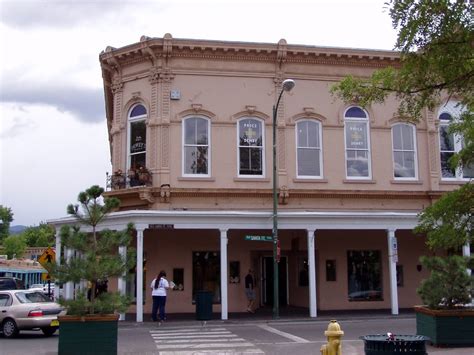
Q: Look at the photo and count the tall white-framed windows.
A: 7